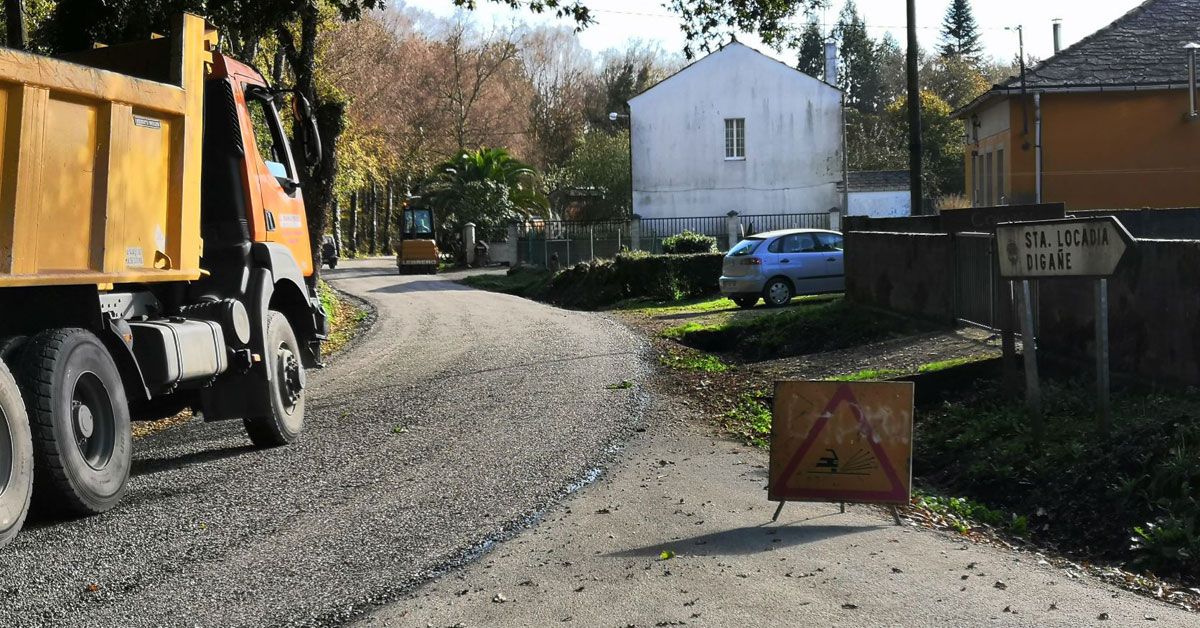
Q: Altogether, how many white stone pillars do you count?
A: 5